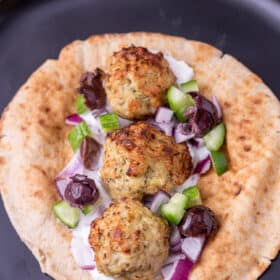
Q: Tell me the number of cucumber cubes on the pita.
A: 11